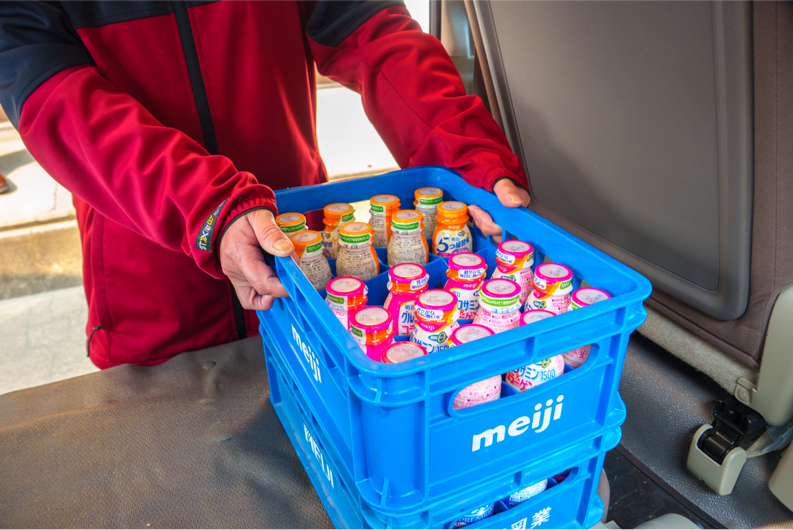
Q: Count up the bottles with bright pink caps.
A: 12